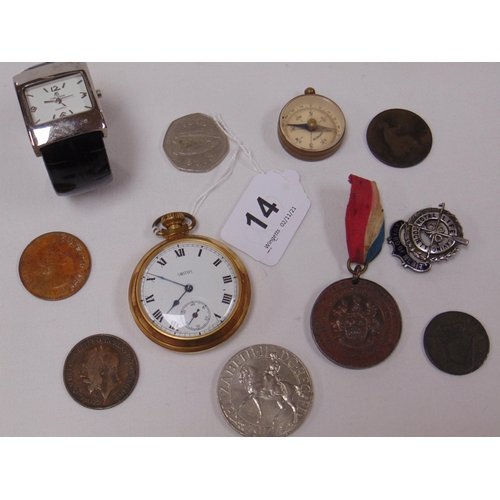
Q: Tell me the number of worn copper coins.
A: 4